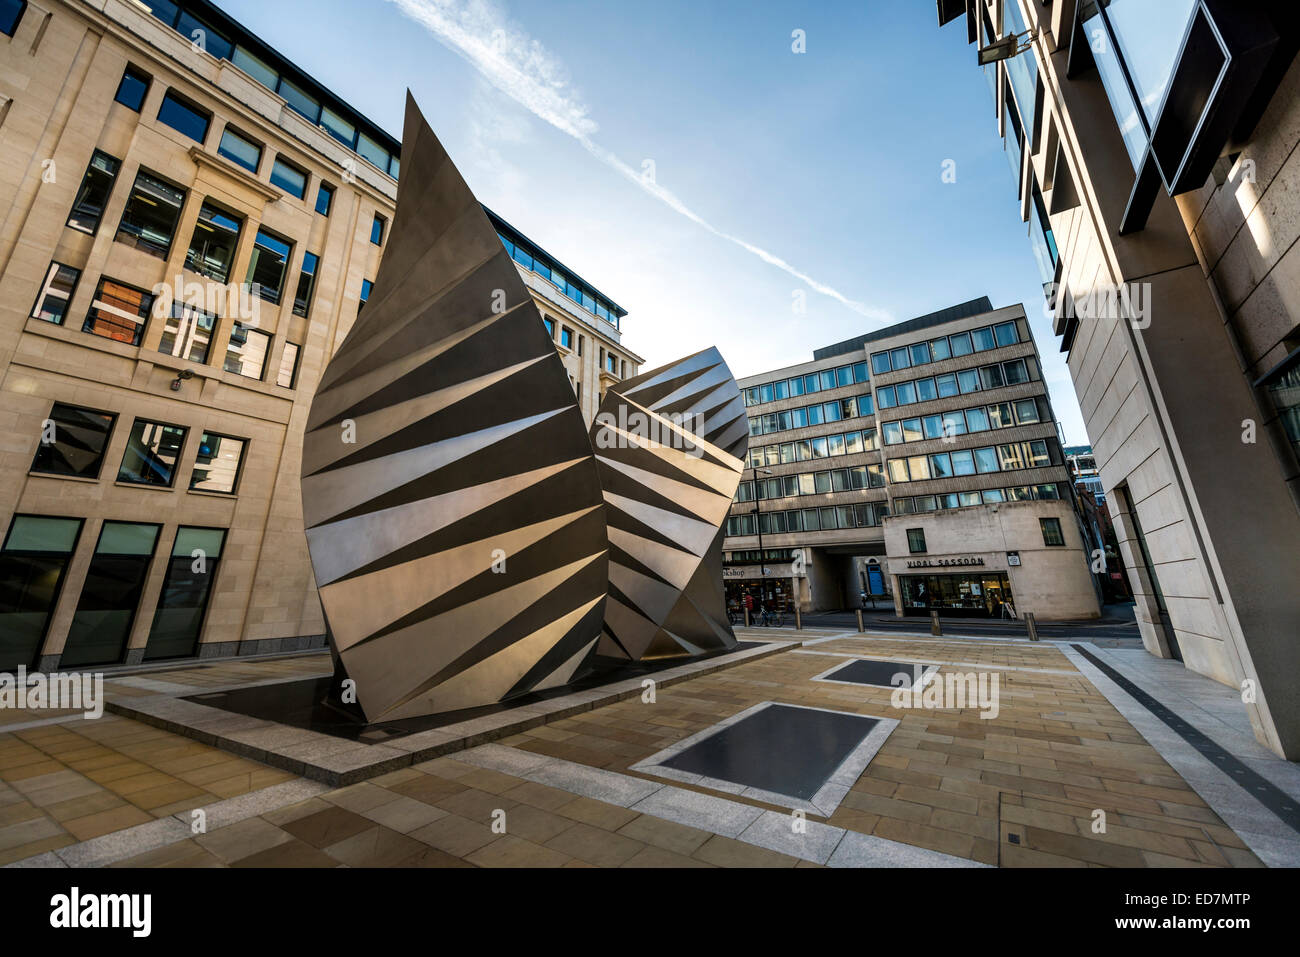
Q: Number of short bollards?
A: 5